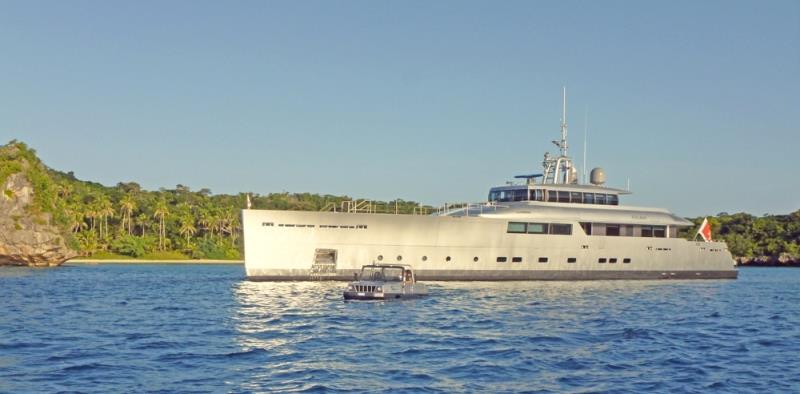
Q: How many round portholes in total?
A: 5